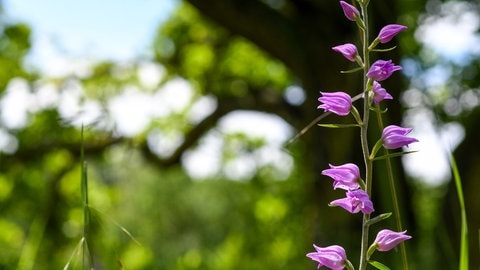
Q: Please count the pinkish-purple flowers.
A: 11